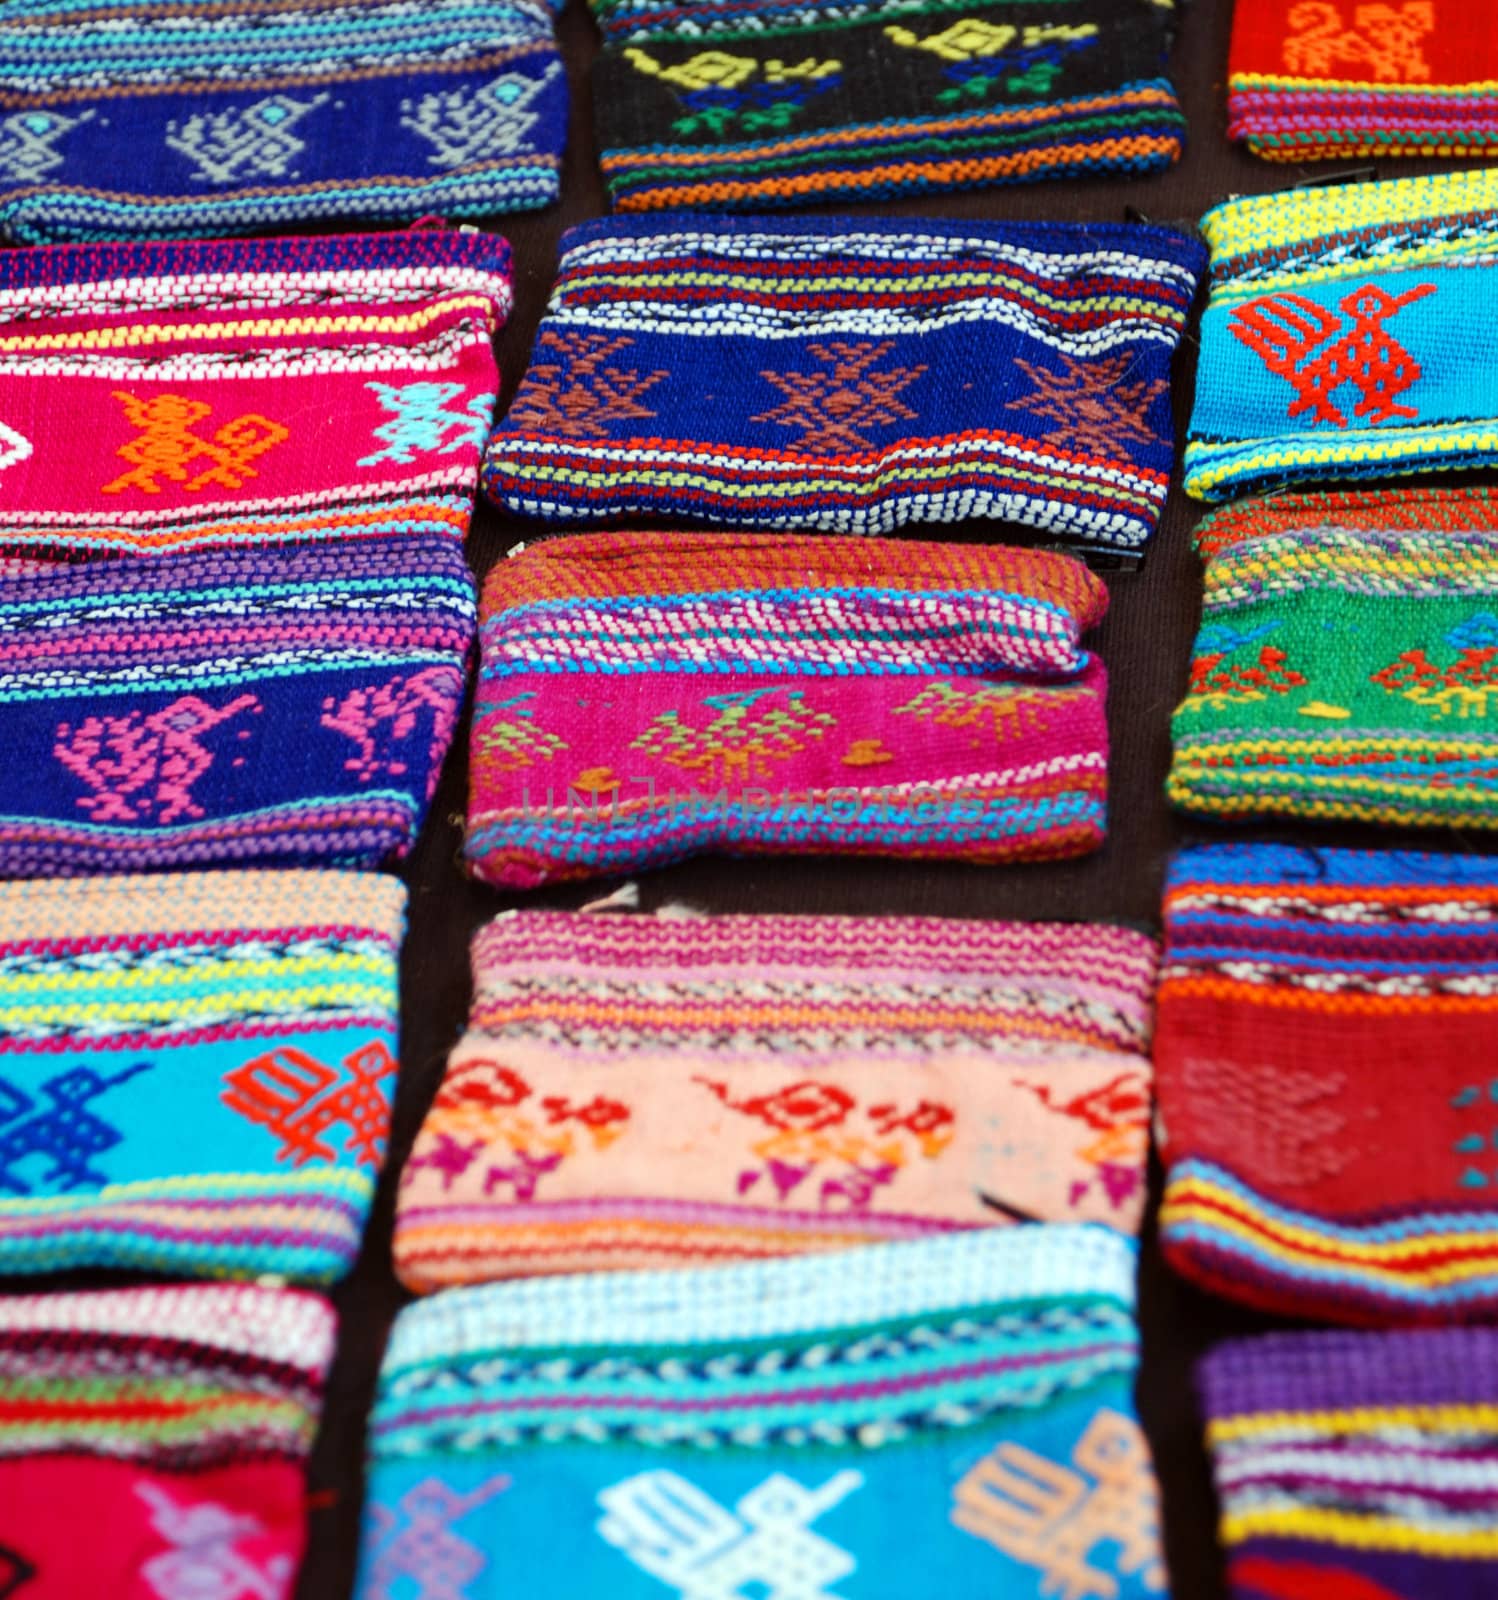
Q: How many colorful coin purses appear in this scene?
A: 15